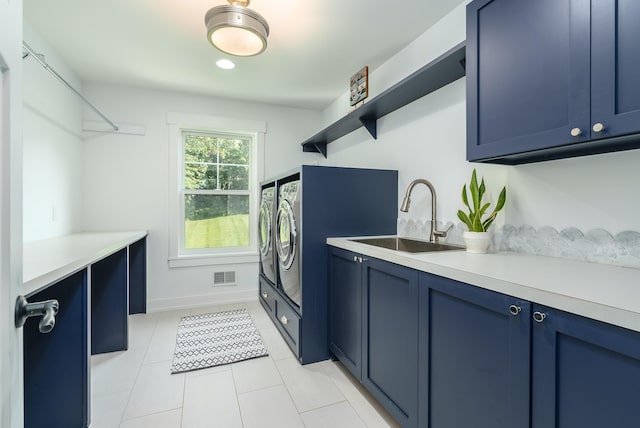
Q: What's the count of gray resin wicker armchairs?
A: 0